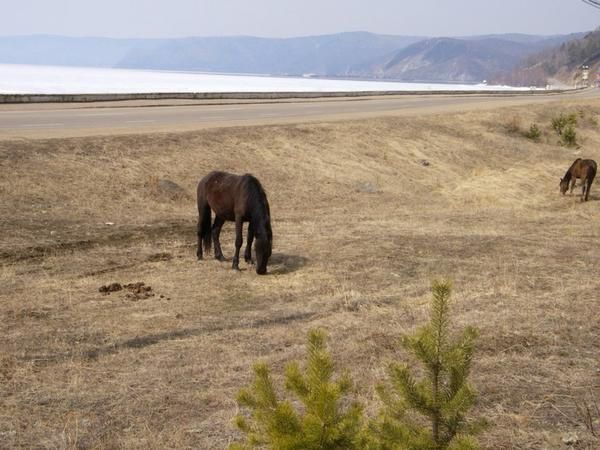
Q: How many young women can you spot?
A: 0